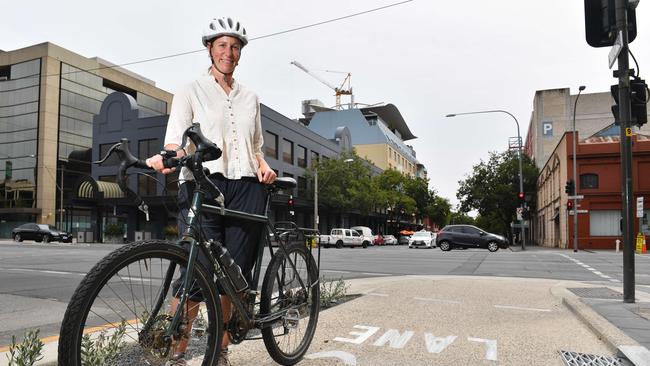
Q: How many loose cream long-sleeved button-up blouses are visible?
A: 1